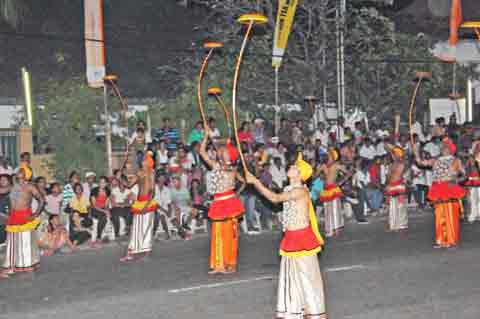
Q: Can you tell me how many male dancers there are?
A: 8